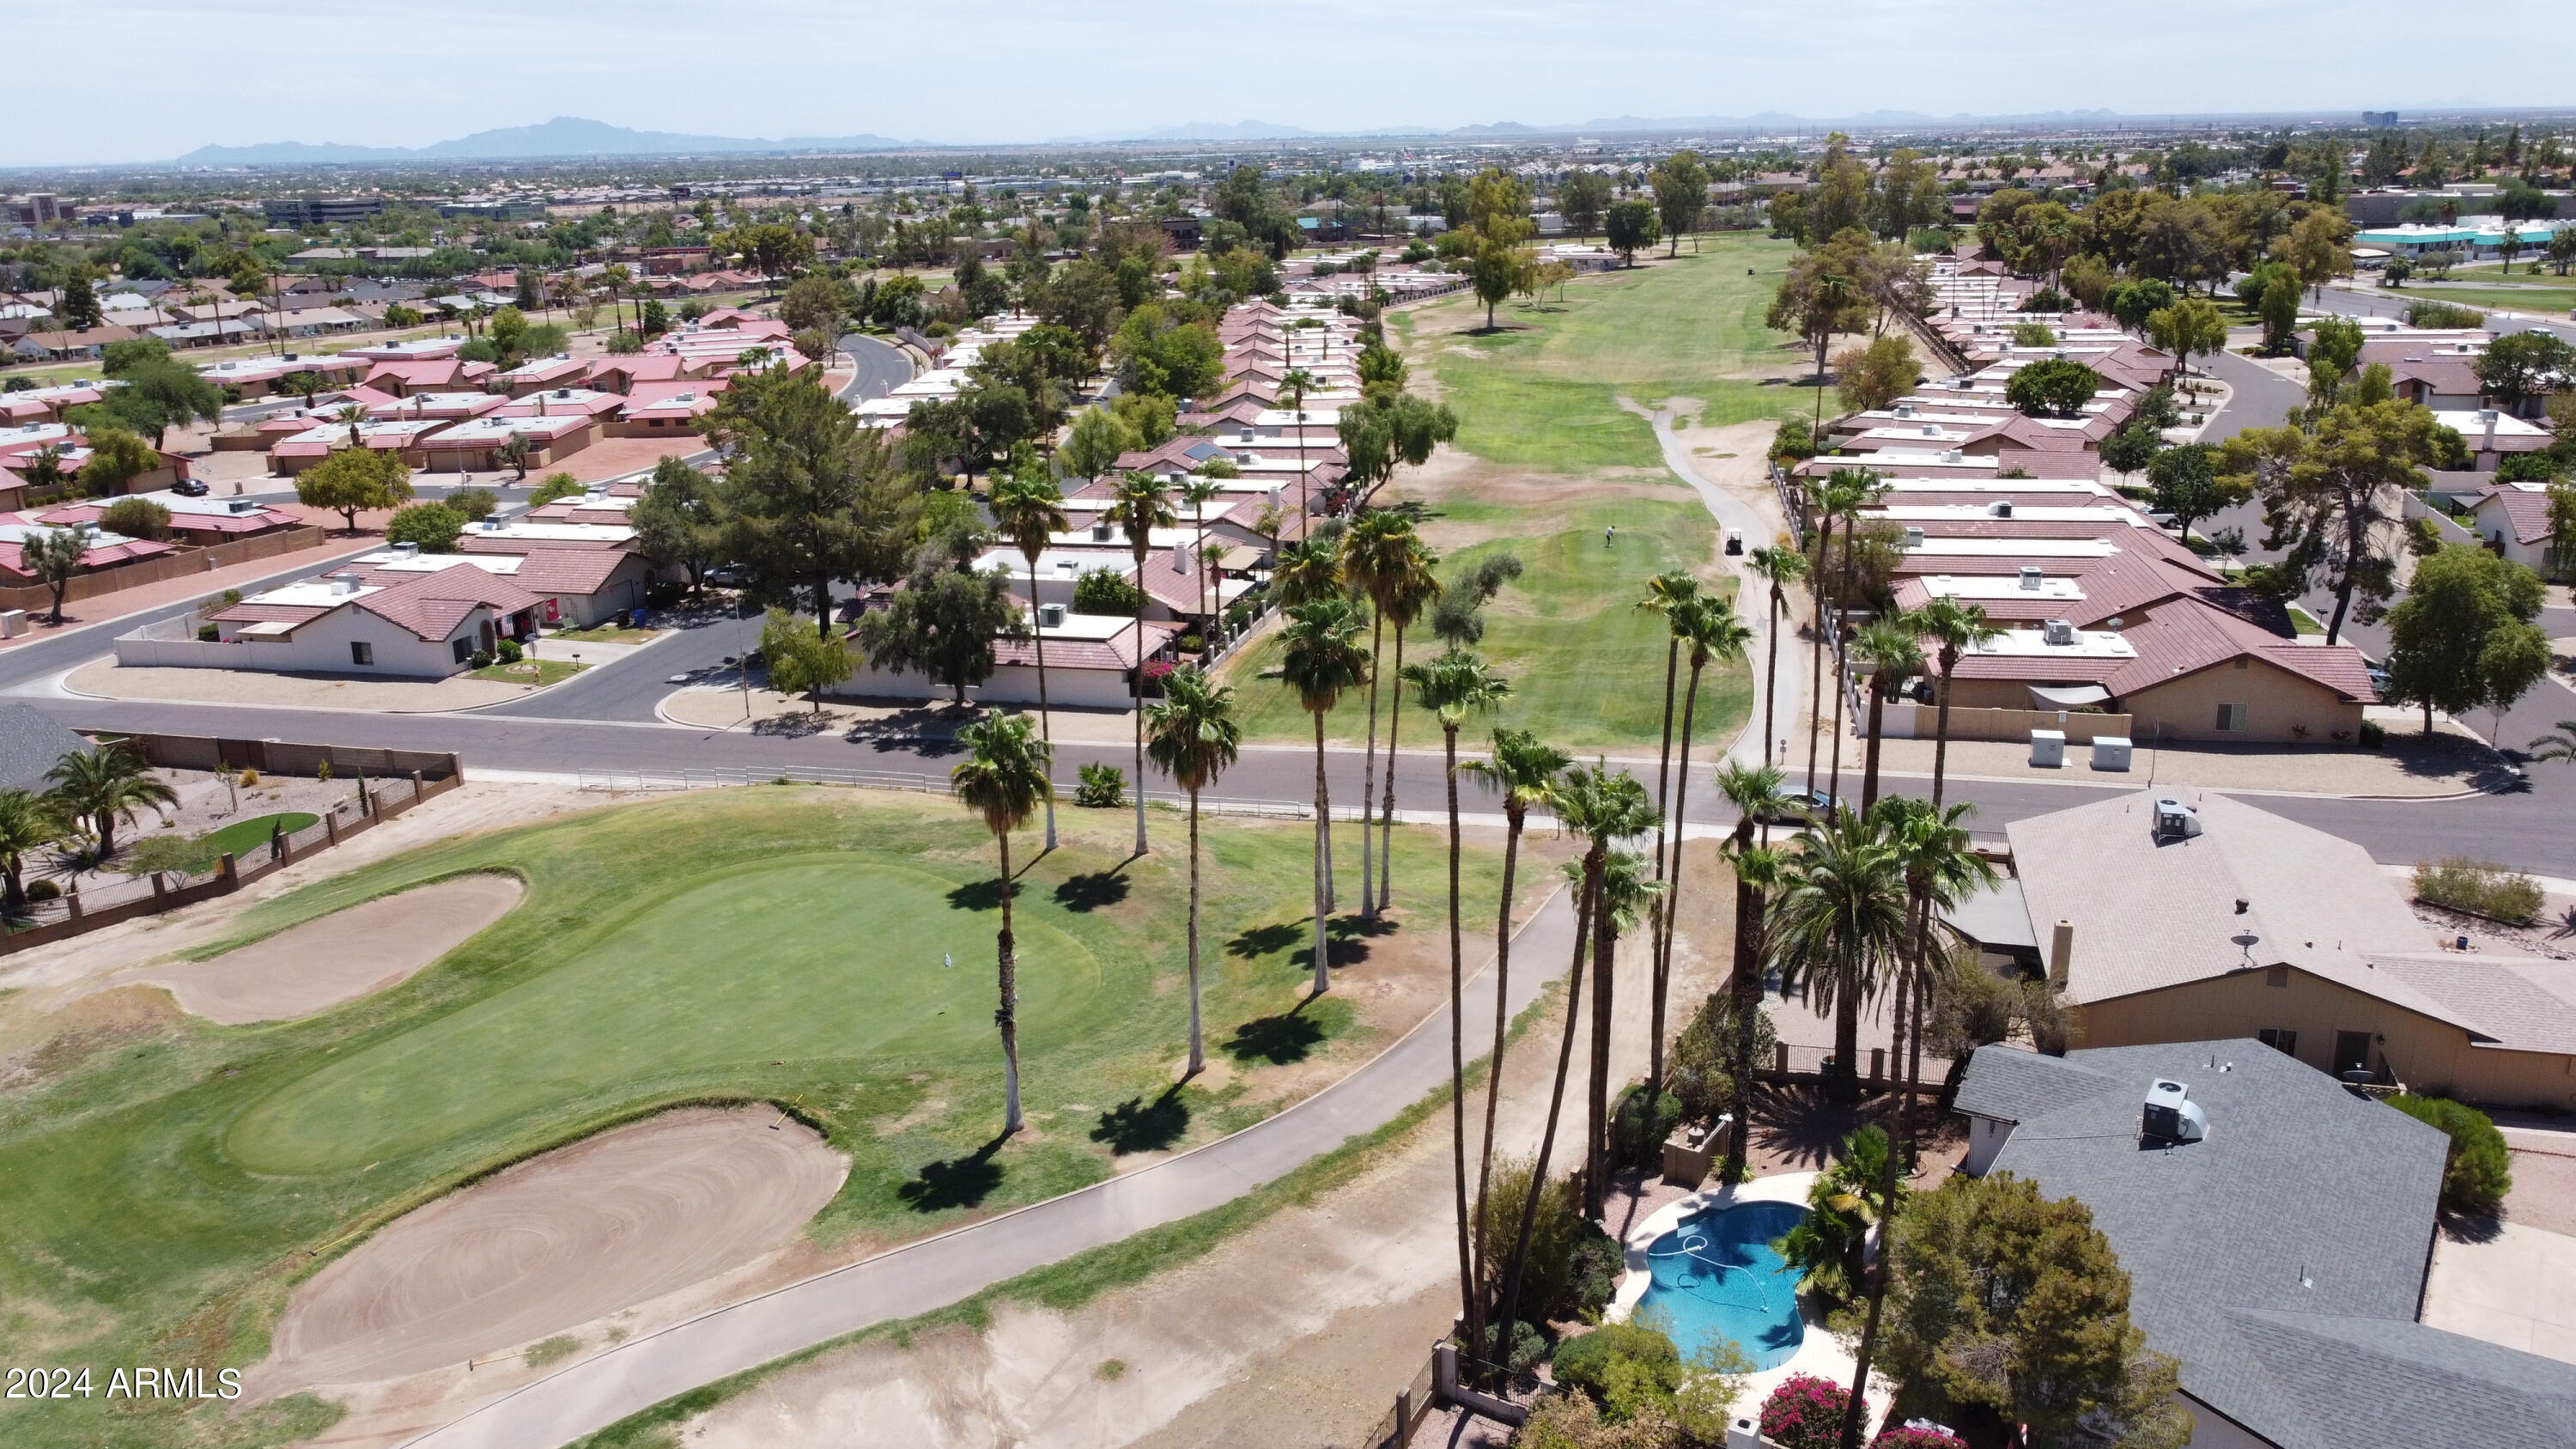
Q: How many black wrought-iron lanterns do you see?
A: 1